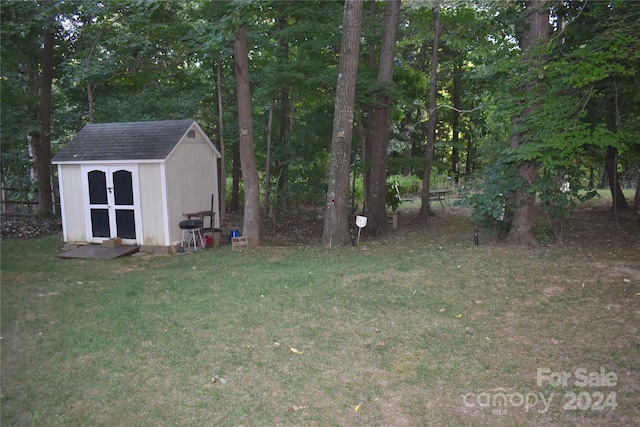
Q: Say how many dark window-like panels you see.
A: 4